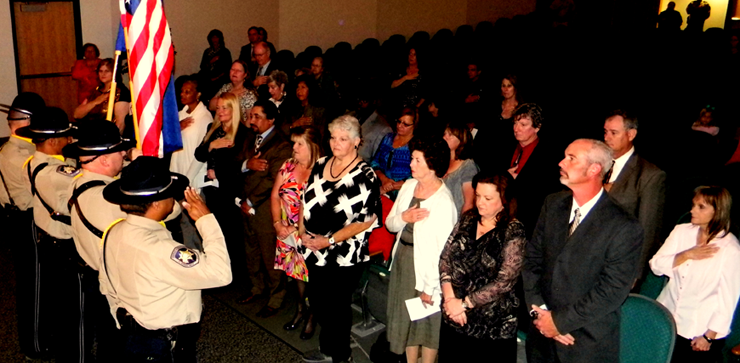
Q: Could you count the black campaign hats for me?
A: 4